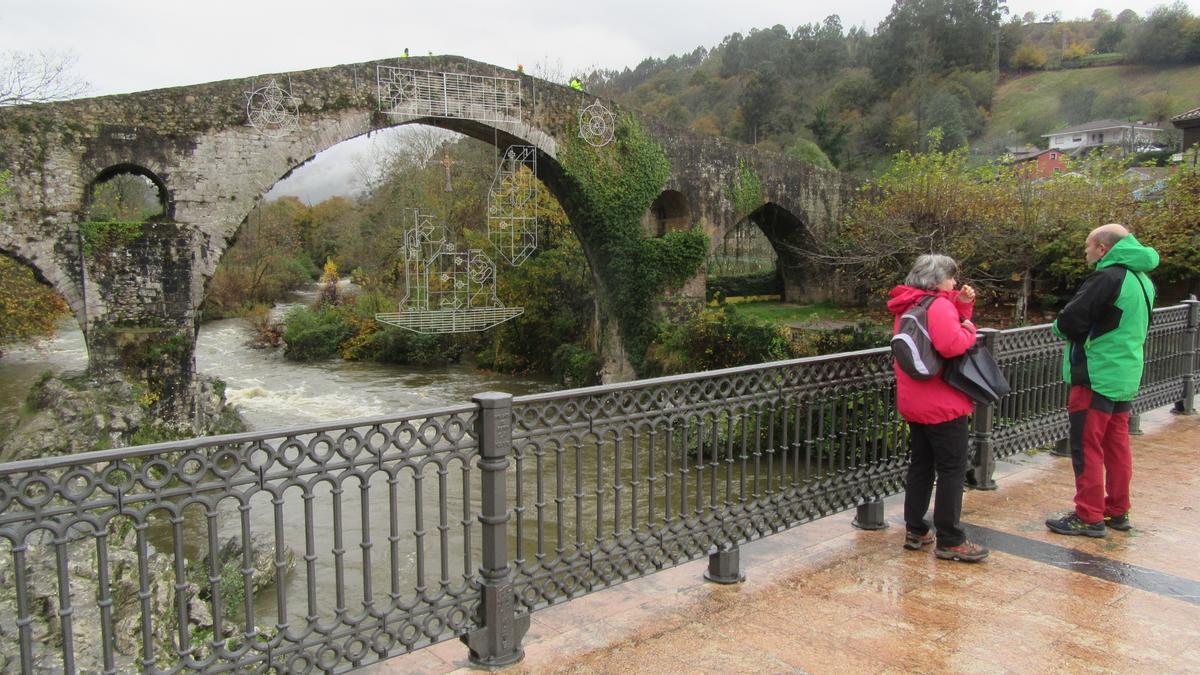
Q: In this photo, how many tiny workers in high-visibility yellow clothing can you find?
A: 2